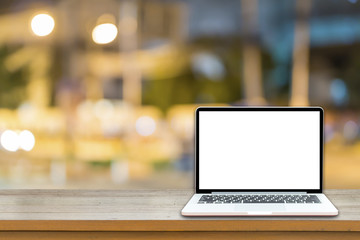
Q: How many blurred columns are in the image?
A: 3